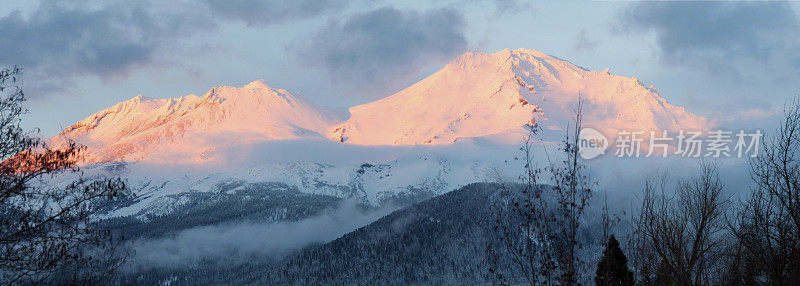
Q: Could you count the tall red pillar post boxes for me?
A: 0